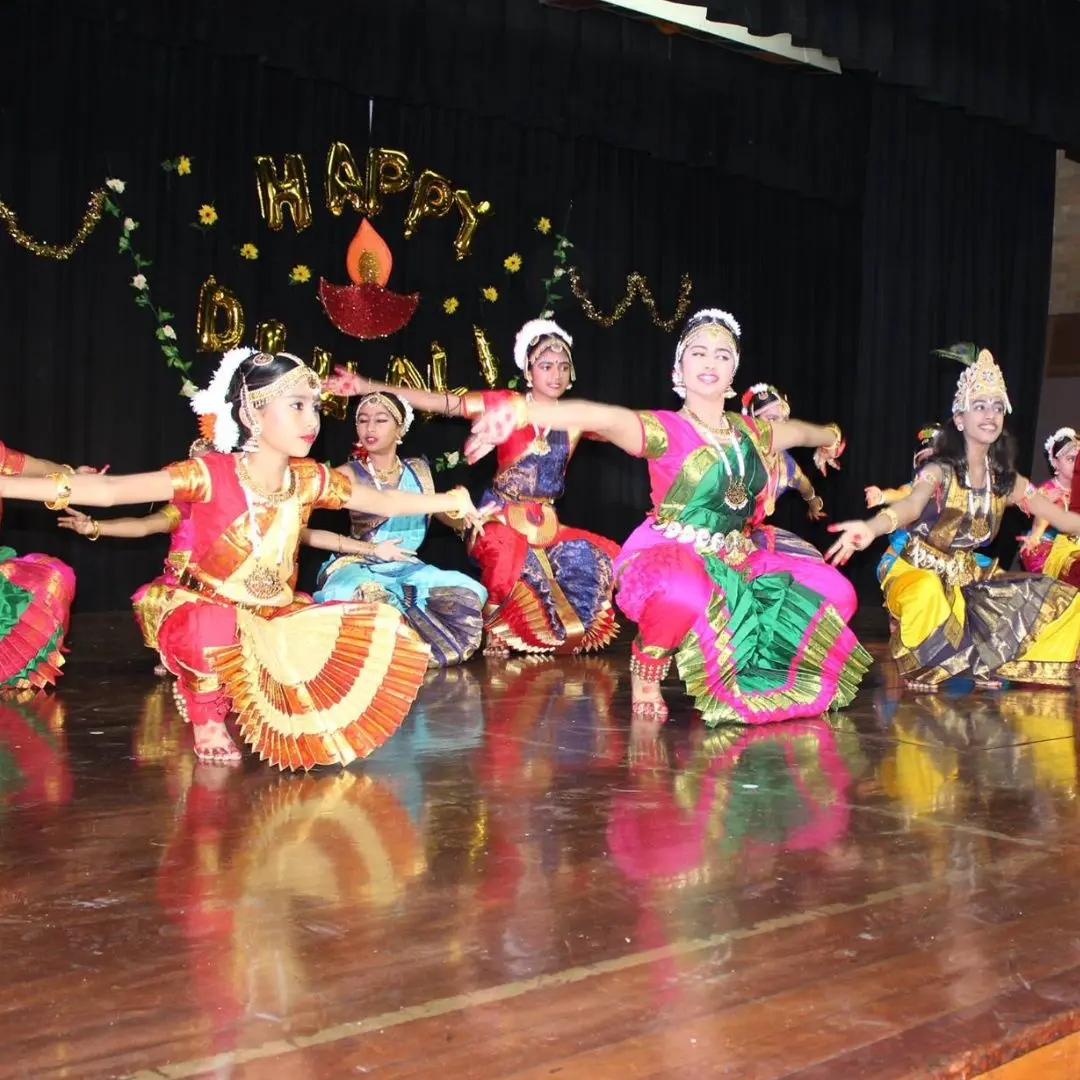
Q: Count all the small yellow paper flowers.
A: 8